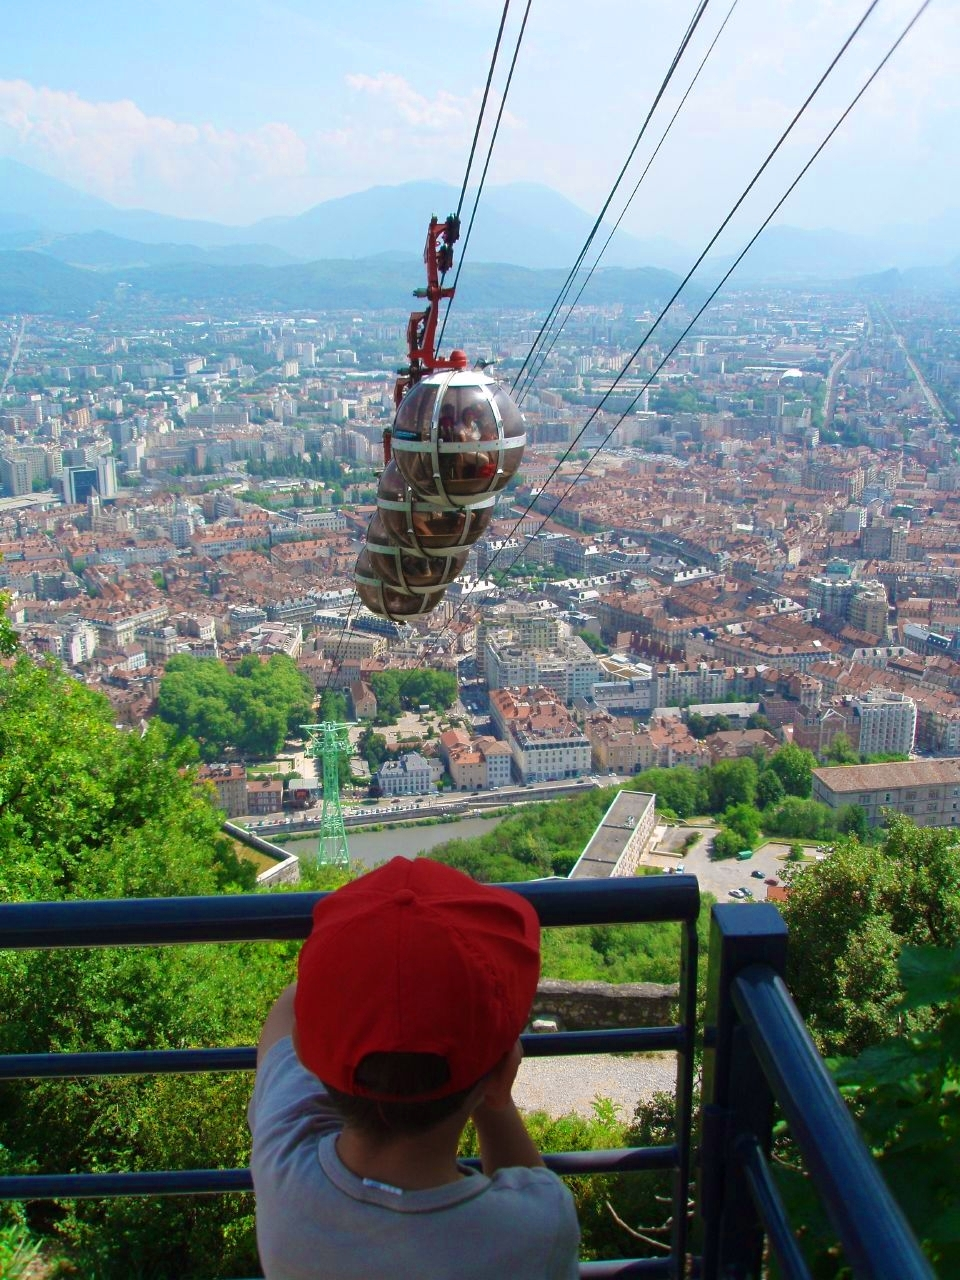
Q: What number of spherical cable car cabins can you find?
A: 4